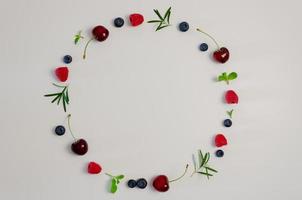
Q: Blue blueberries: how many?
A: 9